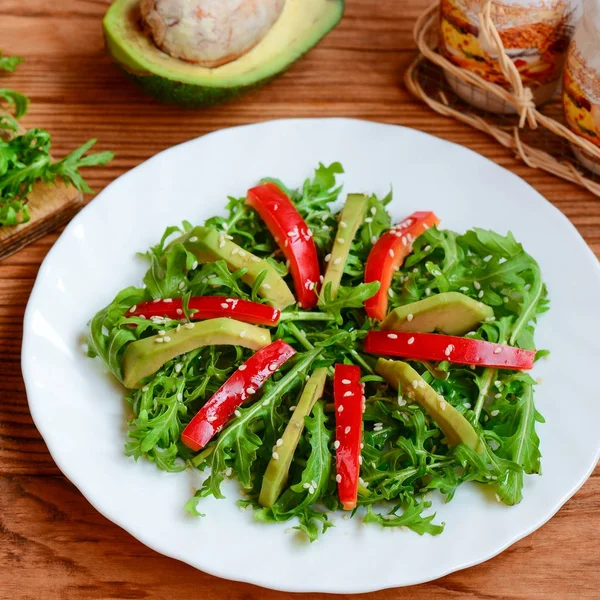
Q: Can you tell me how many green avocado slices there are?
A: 6